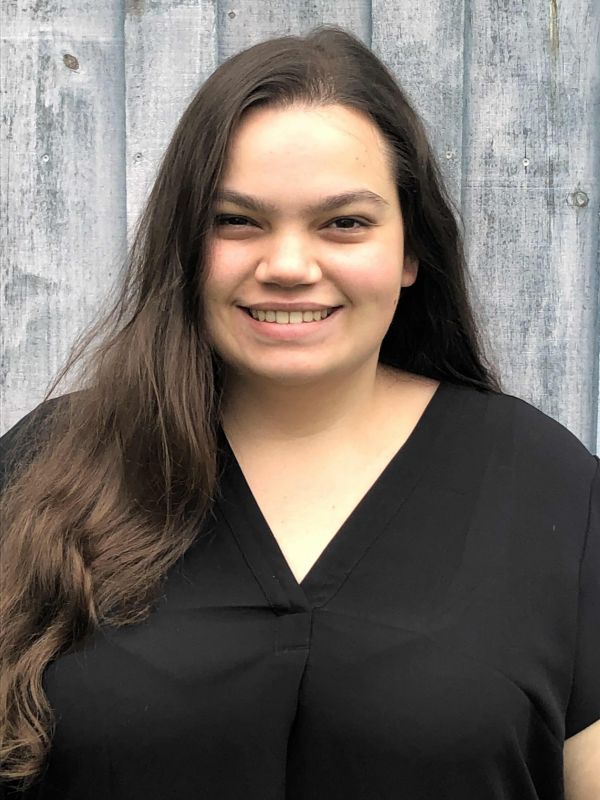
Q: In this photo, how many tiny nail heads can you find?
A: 4